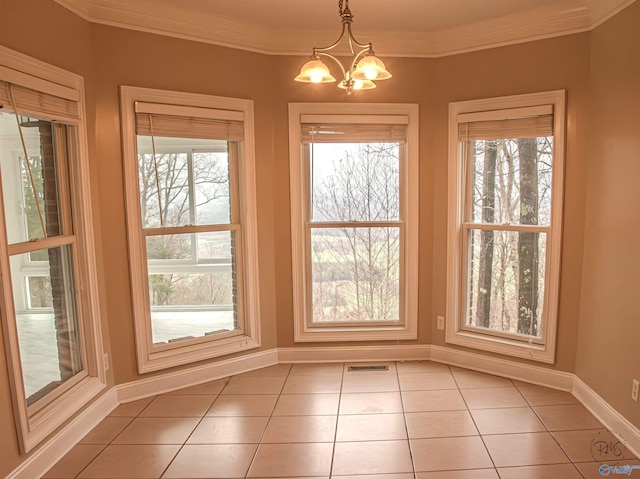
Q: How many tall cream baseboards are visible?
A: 5